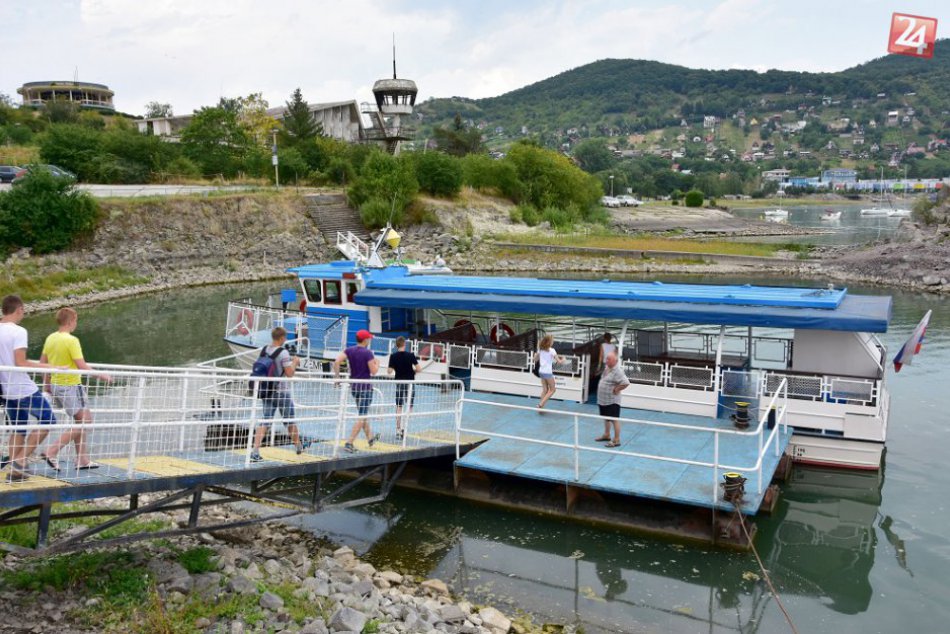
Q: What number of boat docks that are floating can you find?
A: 1